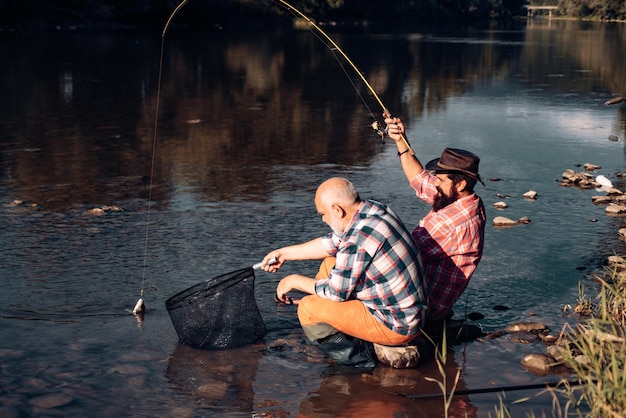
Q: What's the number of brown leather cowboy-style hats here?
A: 1